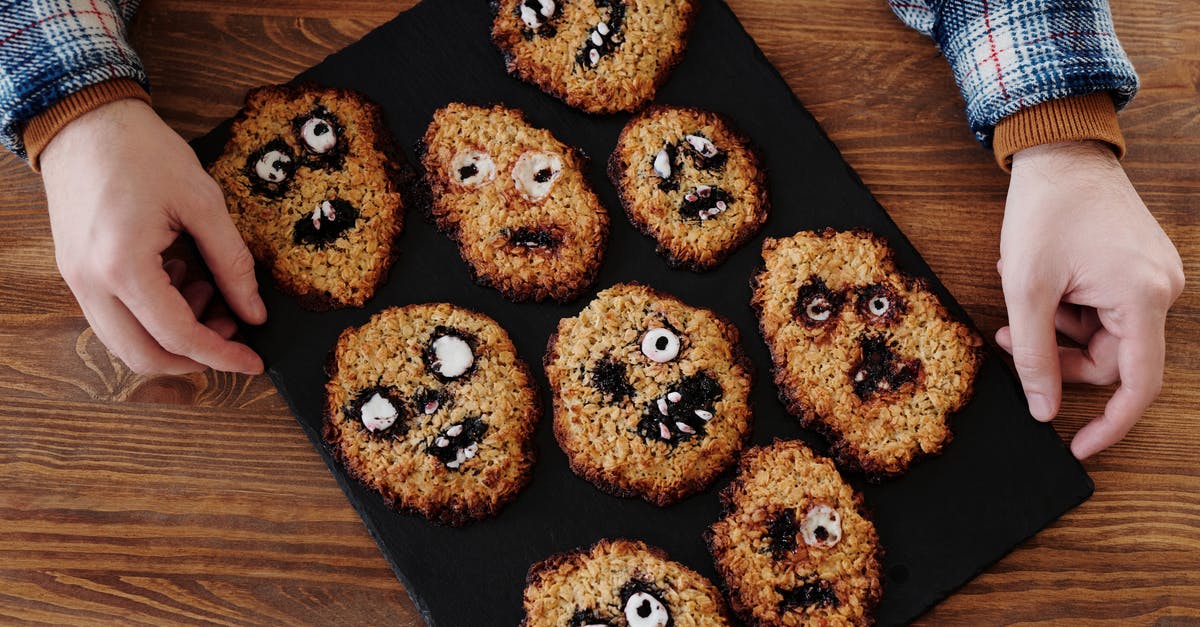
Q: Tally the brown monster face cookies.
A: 9